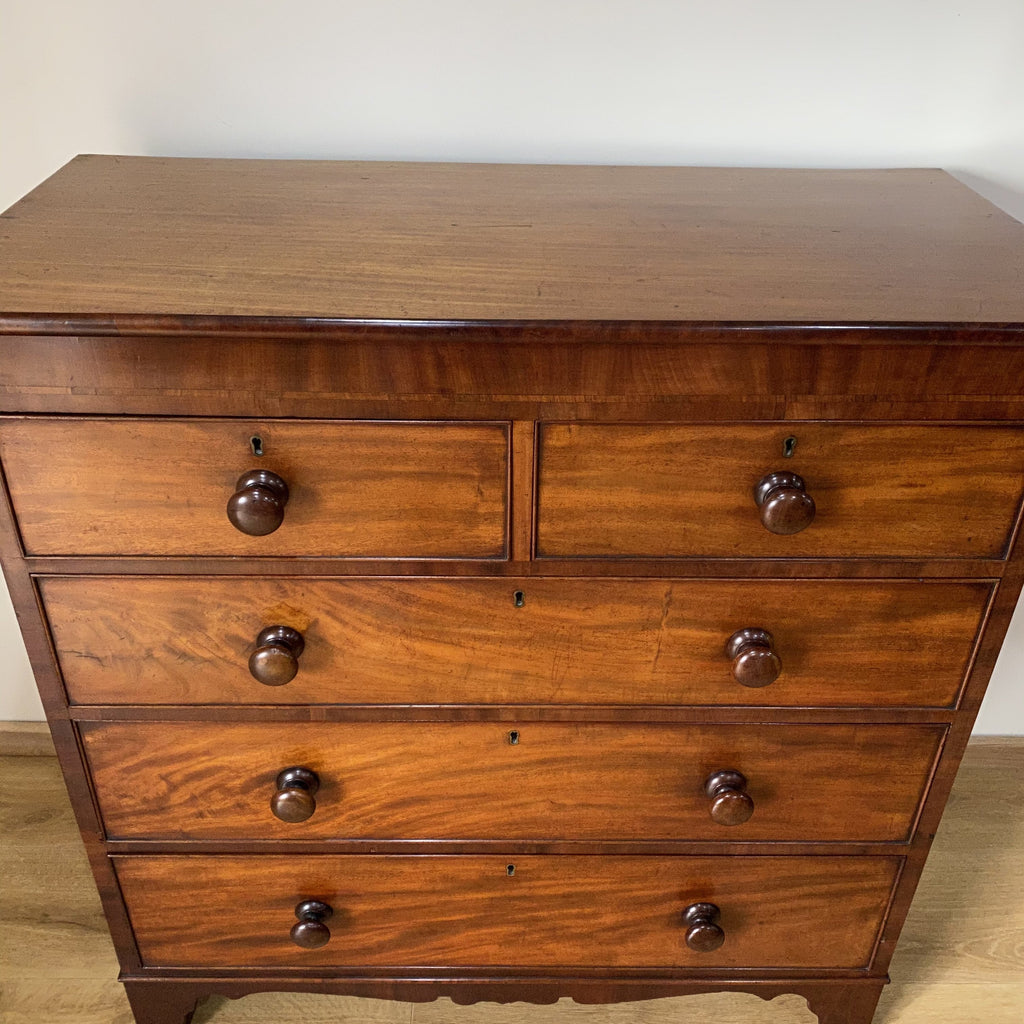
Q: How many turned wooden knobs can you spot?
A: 8